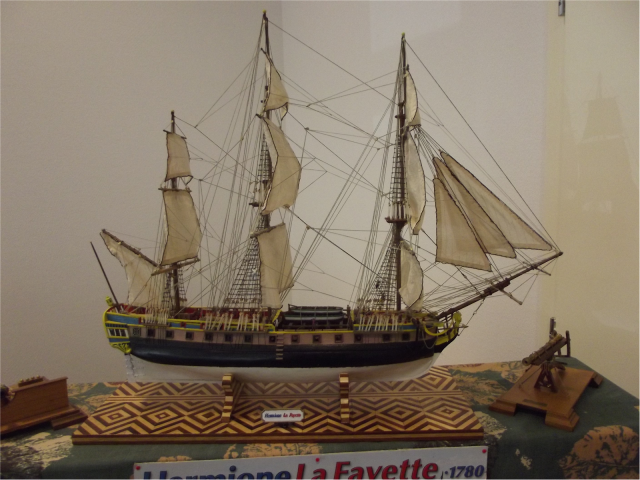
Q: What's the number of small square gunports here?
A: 14